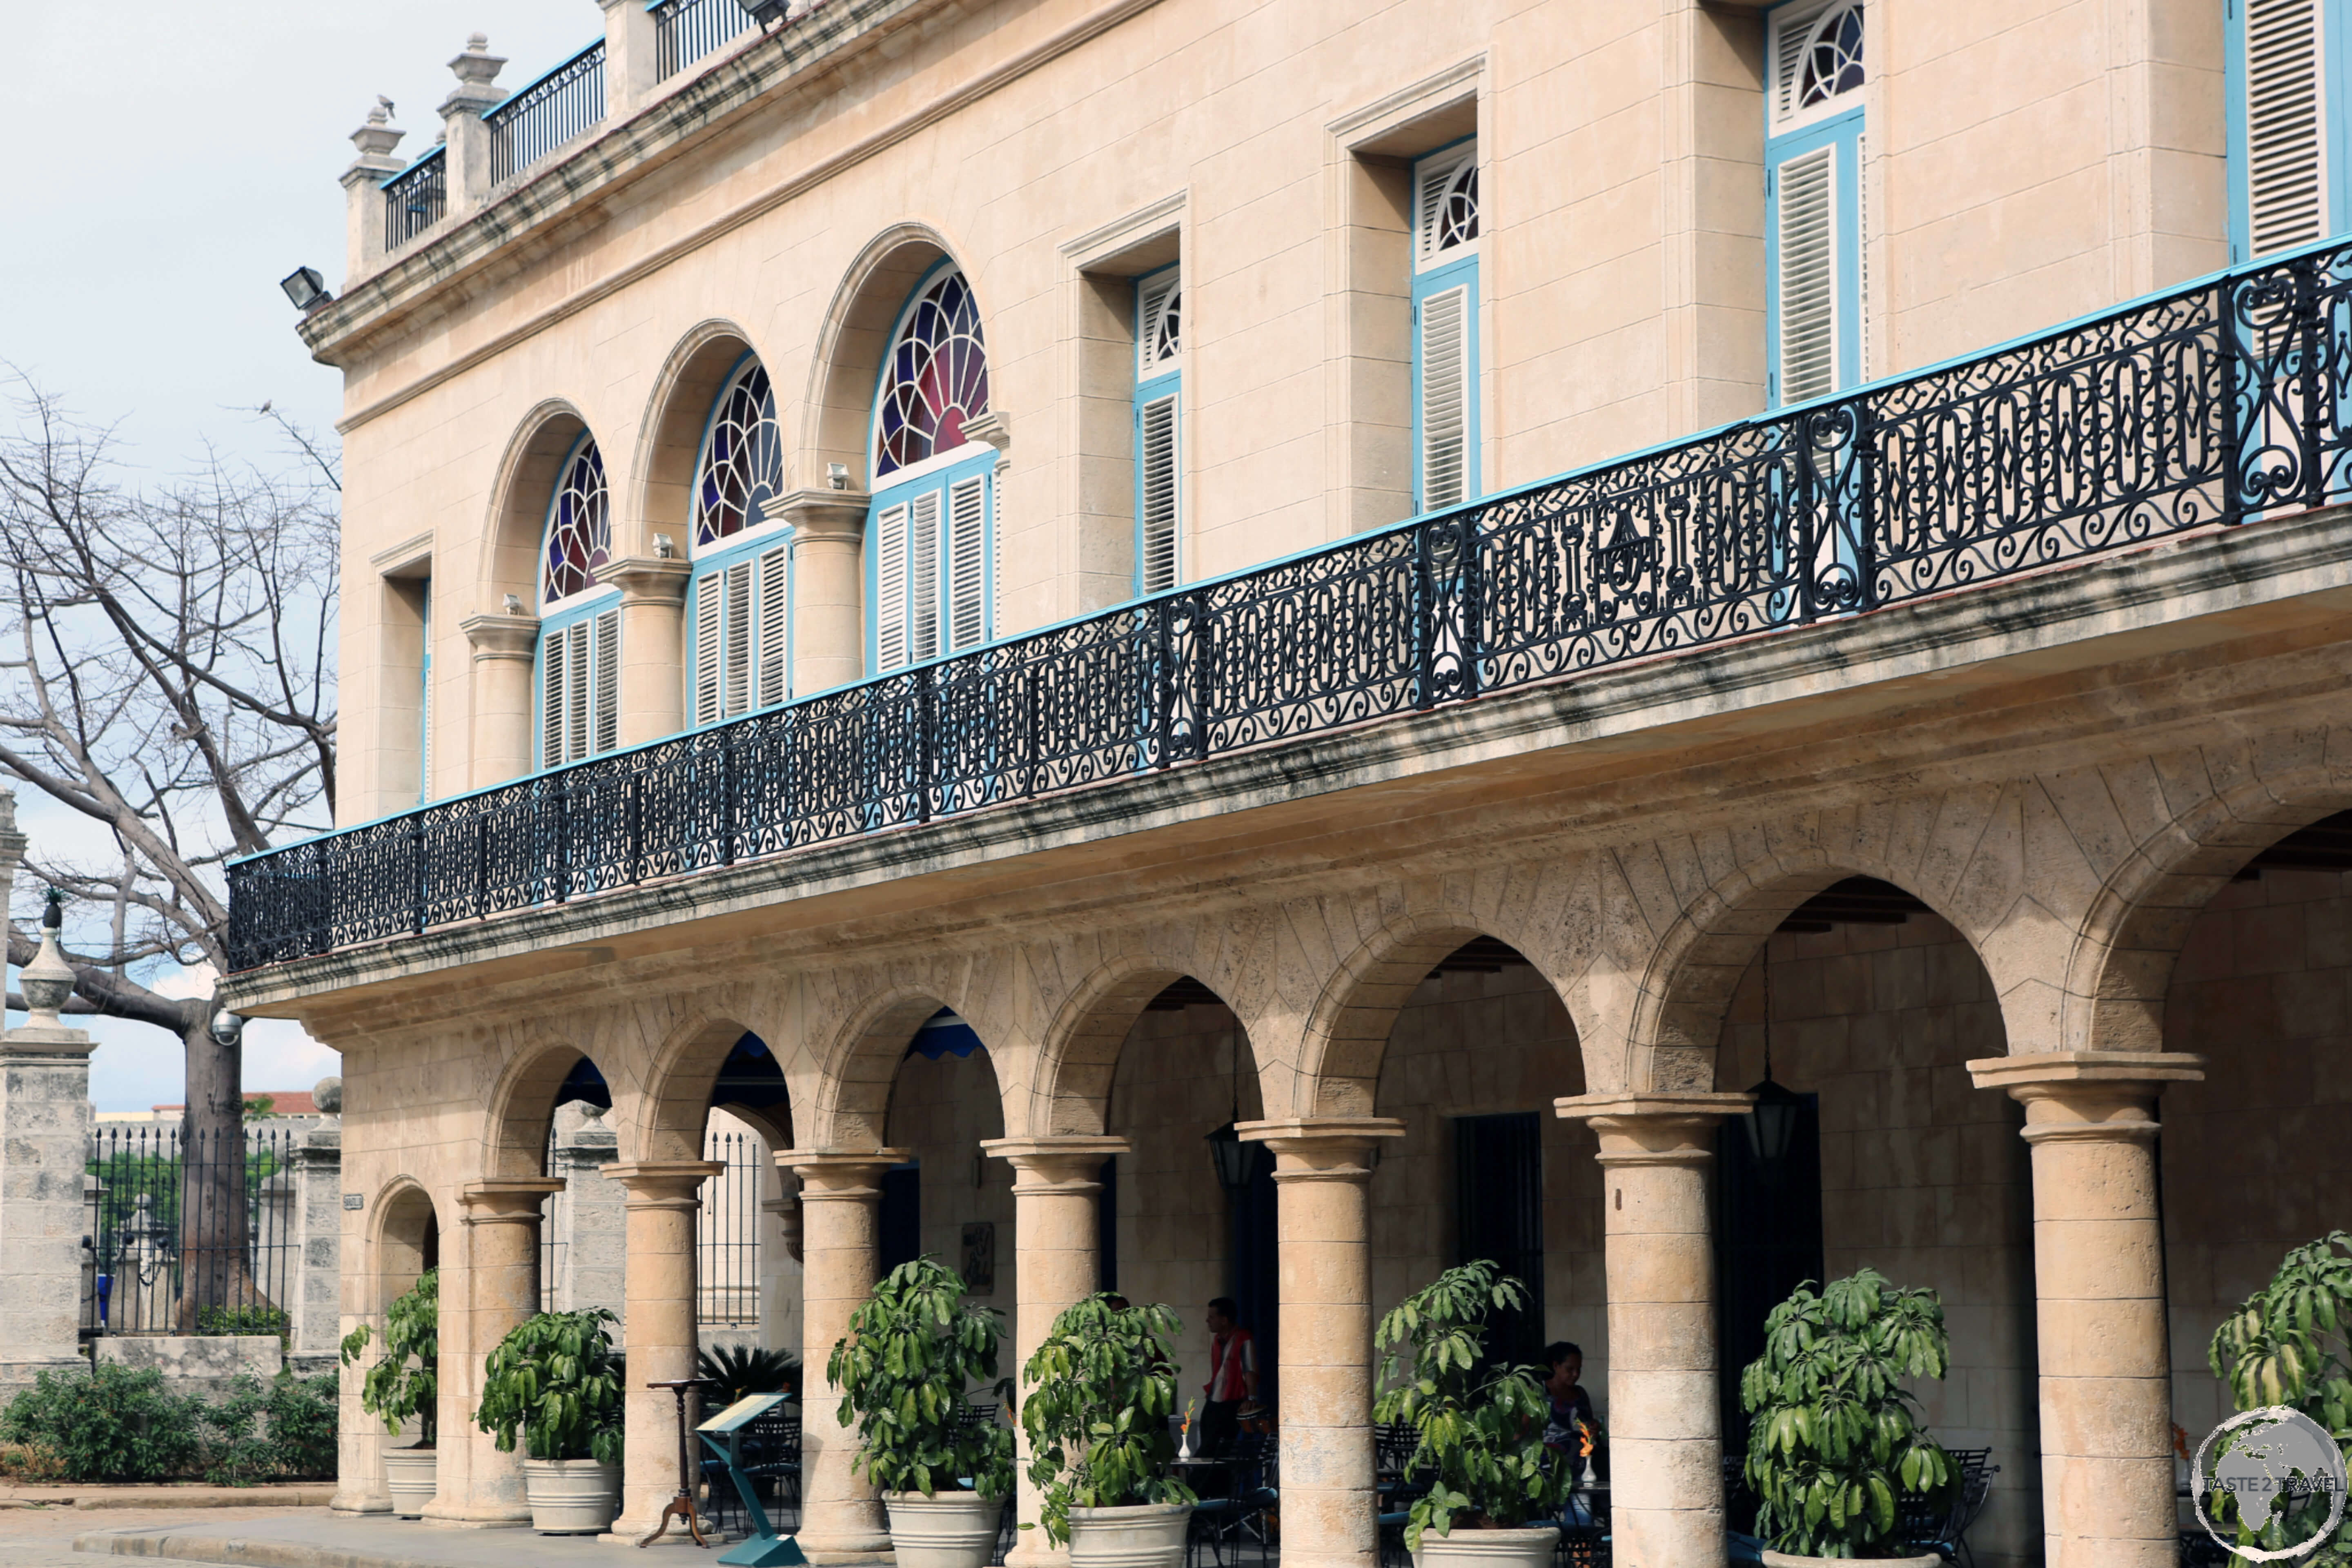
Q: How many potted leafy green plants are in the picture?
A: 7